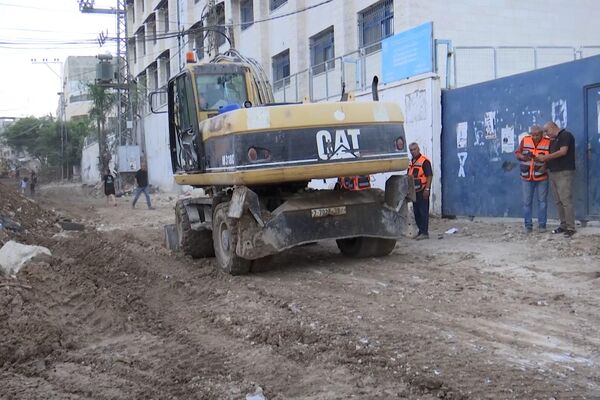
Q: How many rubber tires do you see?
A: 3